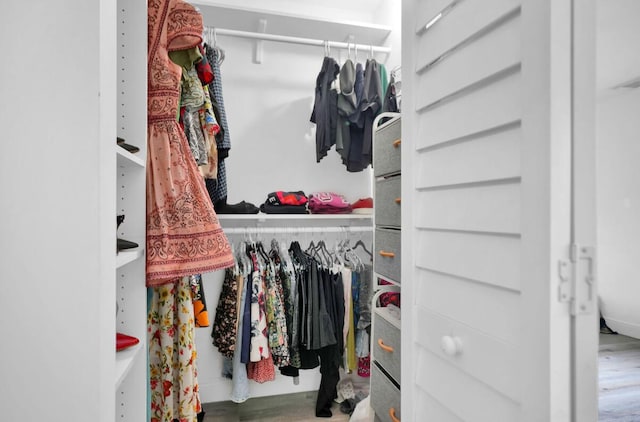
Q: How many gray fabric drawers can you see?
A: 5